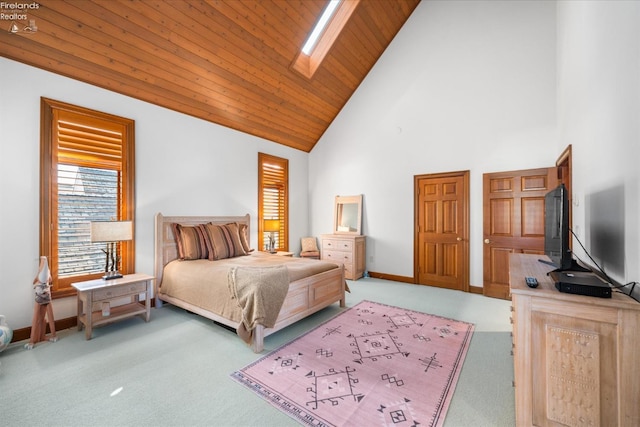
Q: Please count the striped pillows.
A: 3